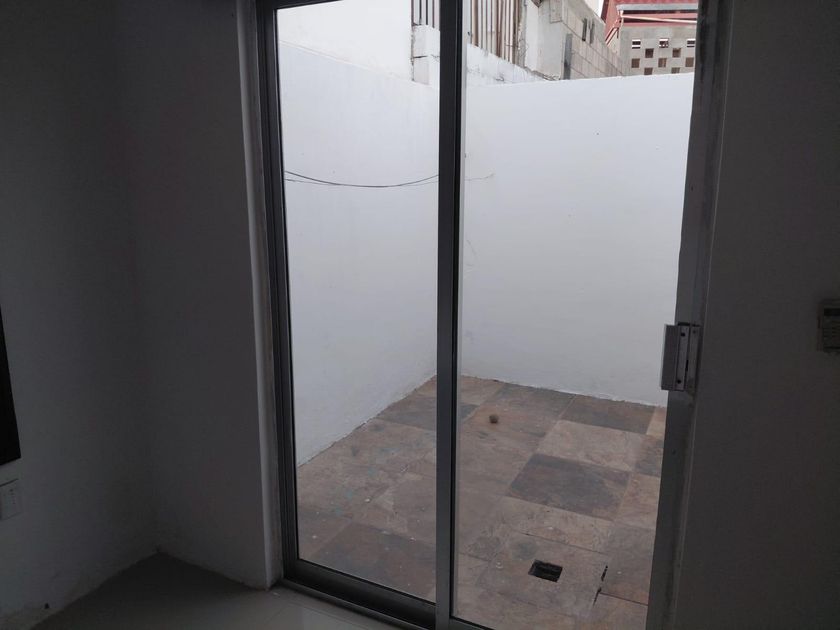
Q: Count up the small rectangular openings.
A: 10